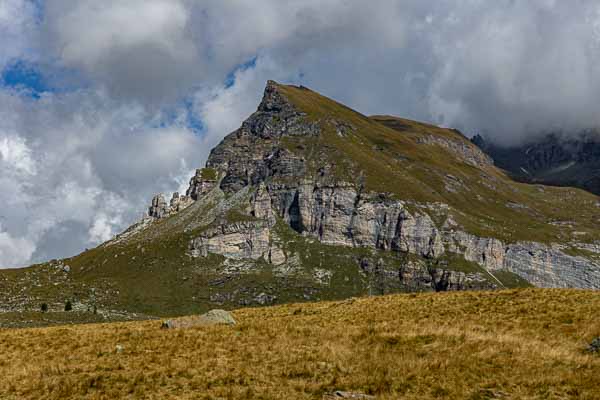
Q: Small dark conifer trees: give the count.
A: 2